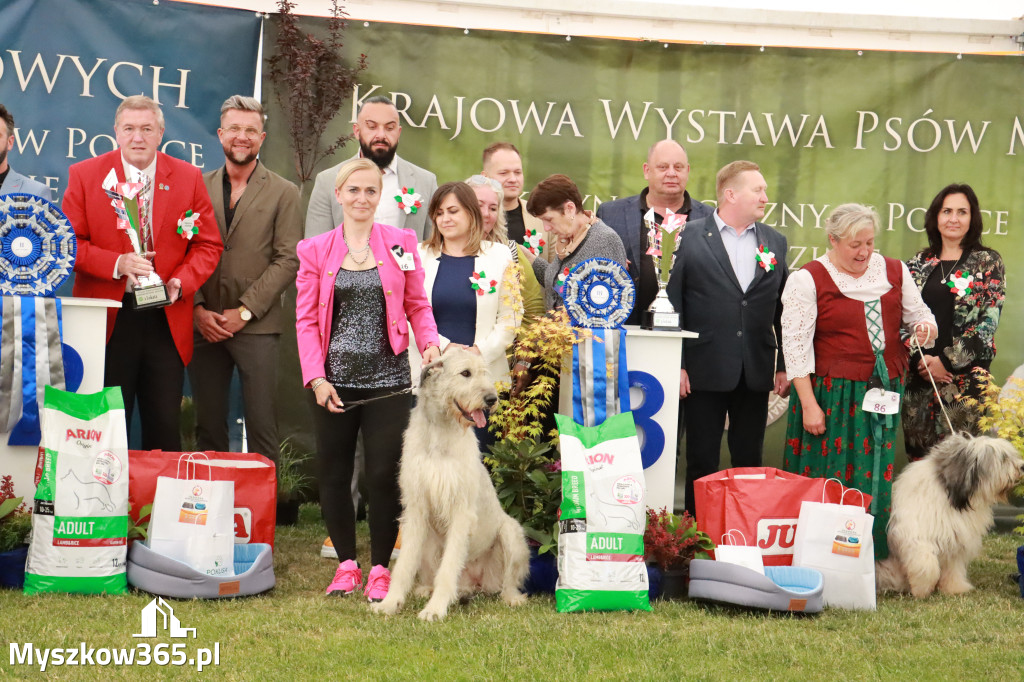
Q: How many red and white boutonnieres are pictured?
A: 7